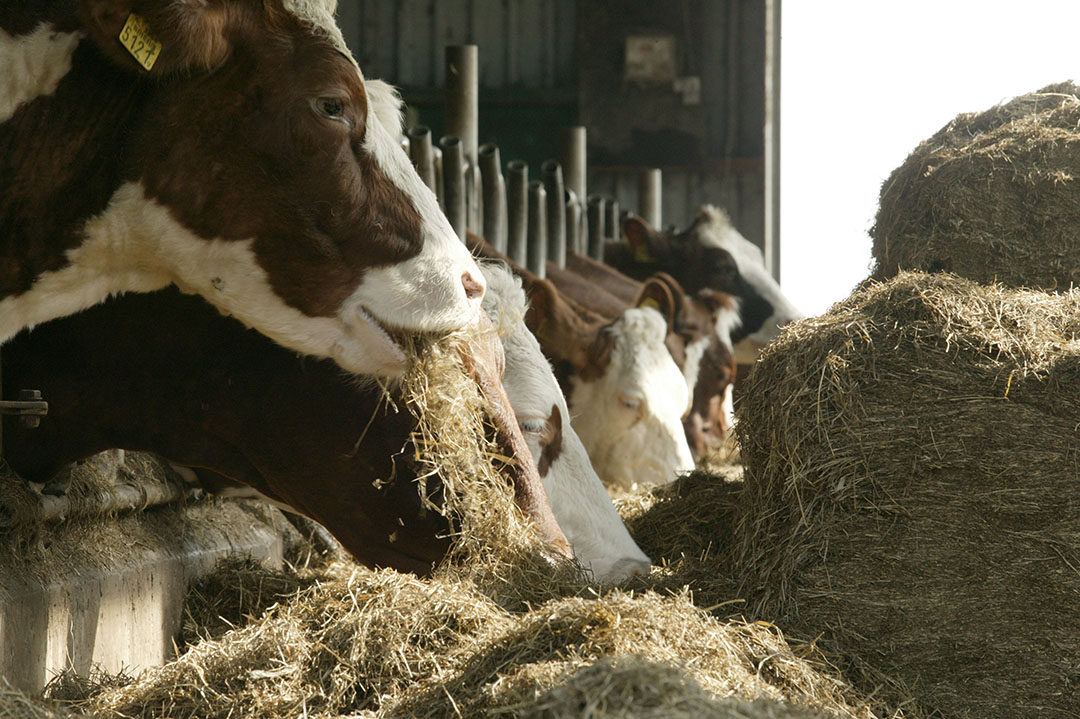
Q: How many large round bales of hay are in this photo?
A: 2